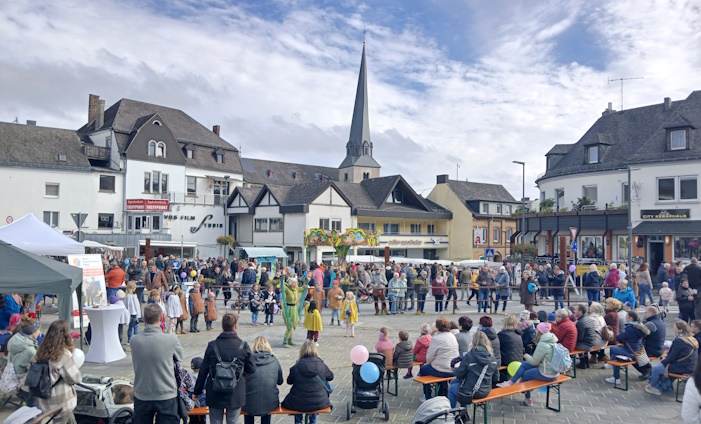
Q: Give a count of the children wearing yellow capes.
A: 3